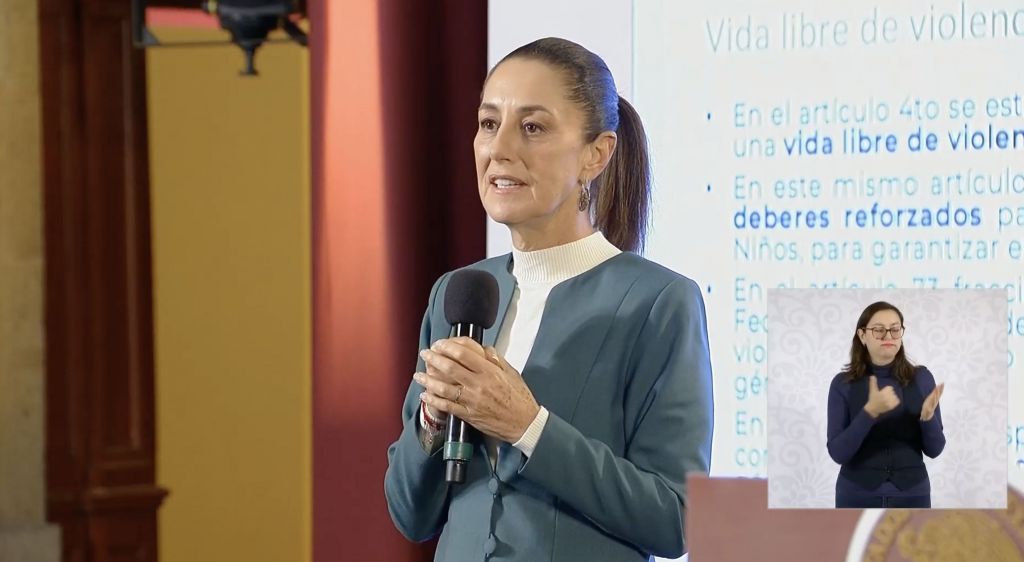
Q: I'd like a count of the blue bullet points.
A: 3